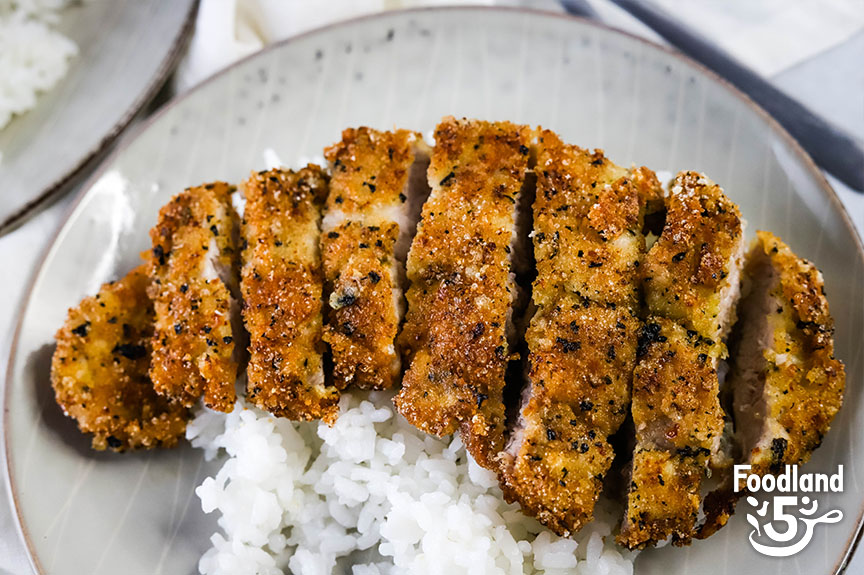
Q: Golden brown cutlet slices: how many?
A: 8